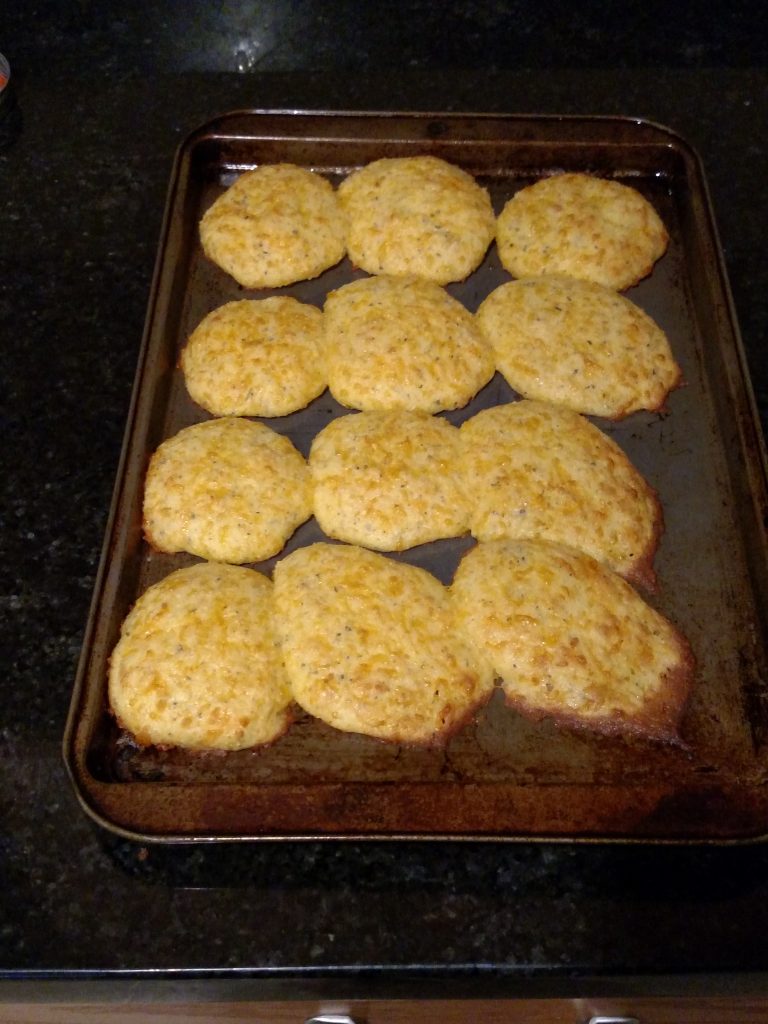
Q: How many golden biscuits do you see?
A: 12